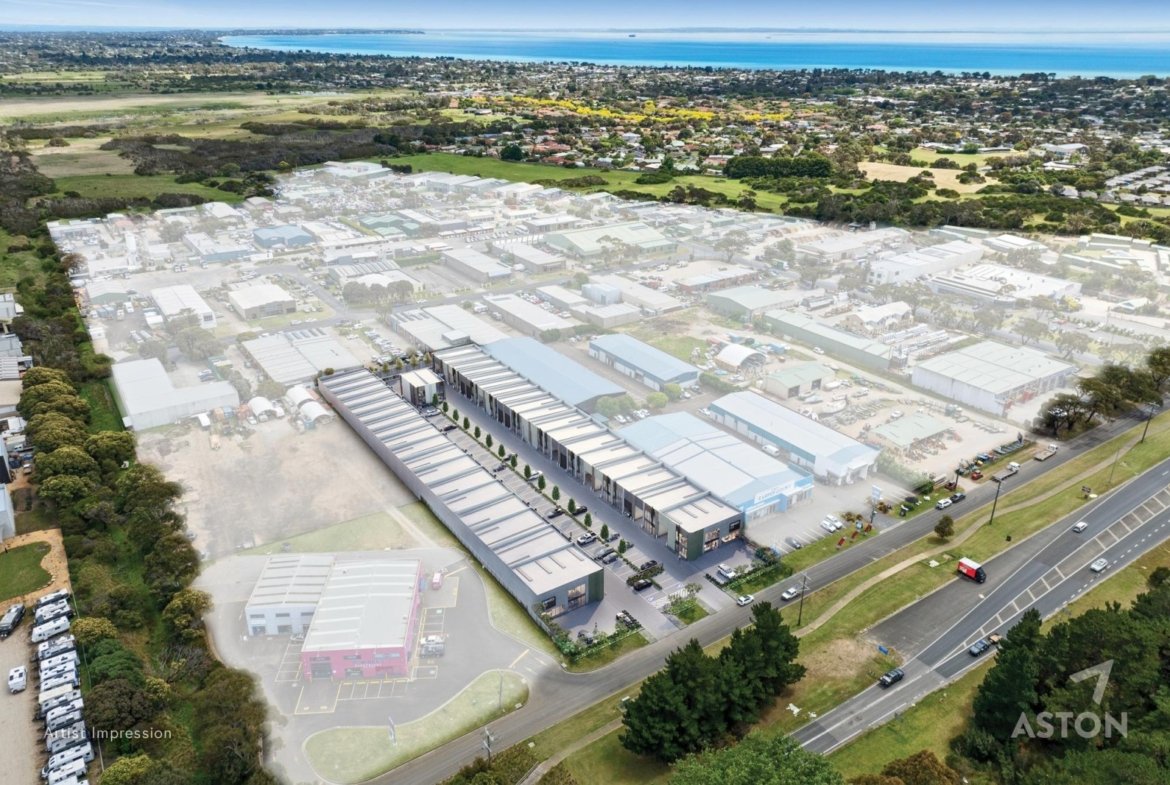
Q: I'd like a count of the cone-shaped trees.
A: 15